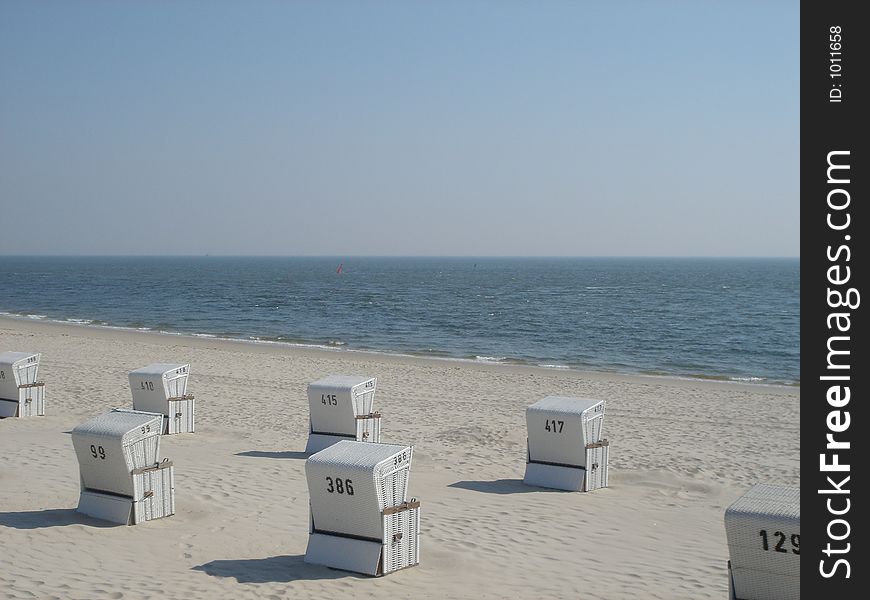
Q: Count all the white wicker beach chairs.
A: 7